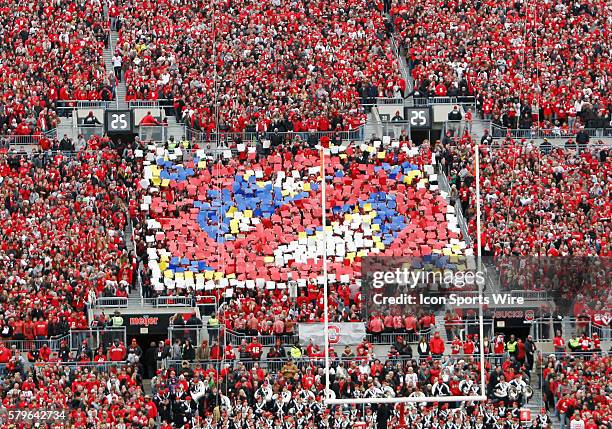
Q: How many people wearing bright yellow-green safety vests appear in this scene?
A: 7